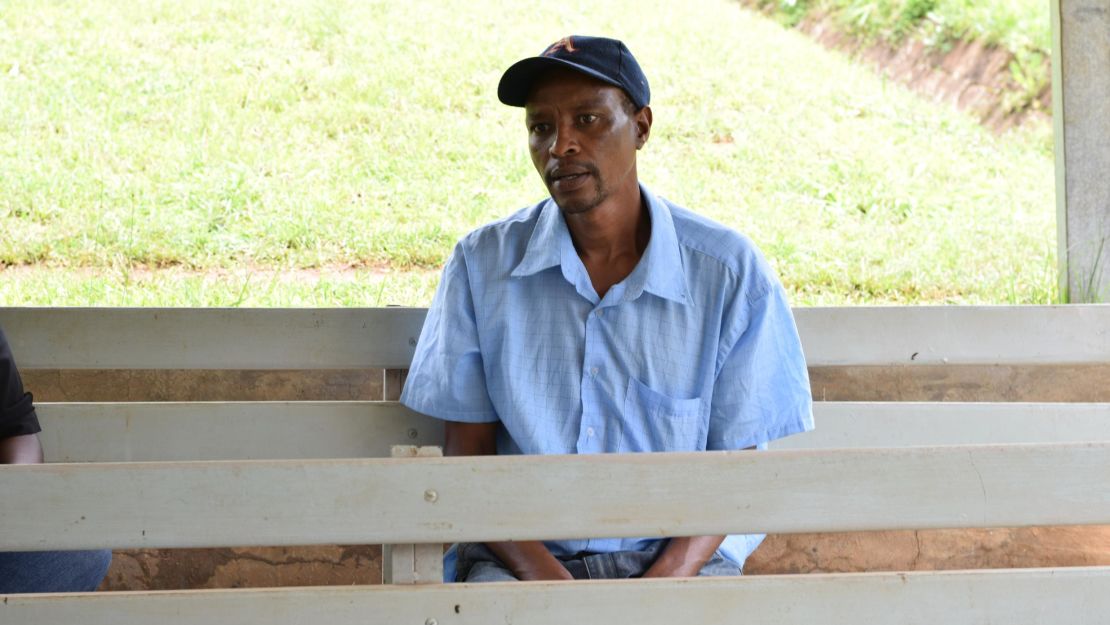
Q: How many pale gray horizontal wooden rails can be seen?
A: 4